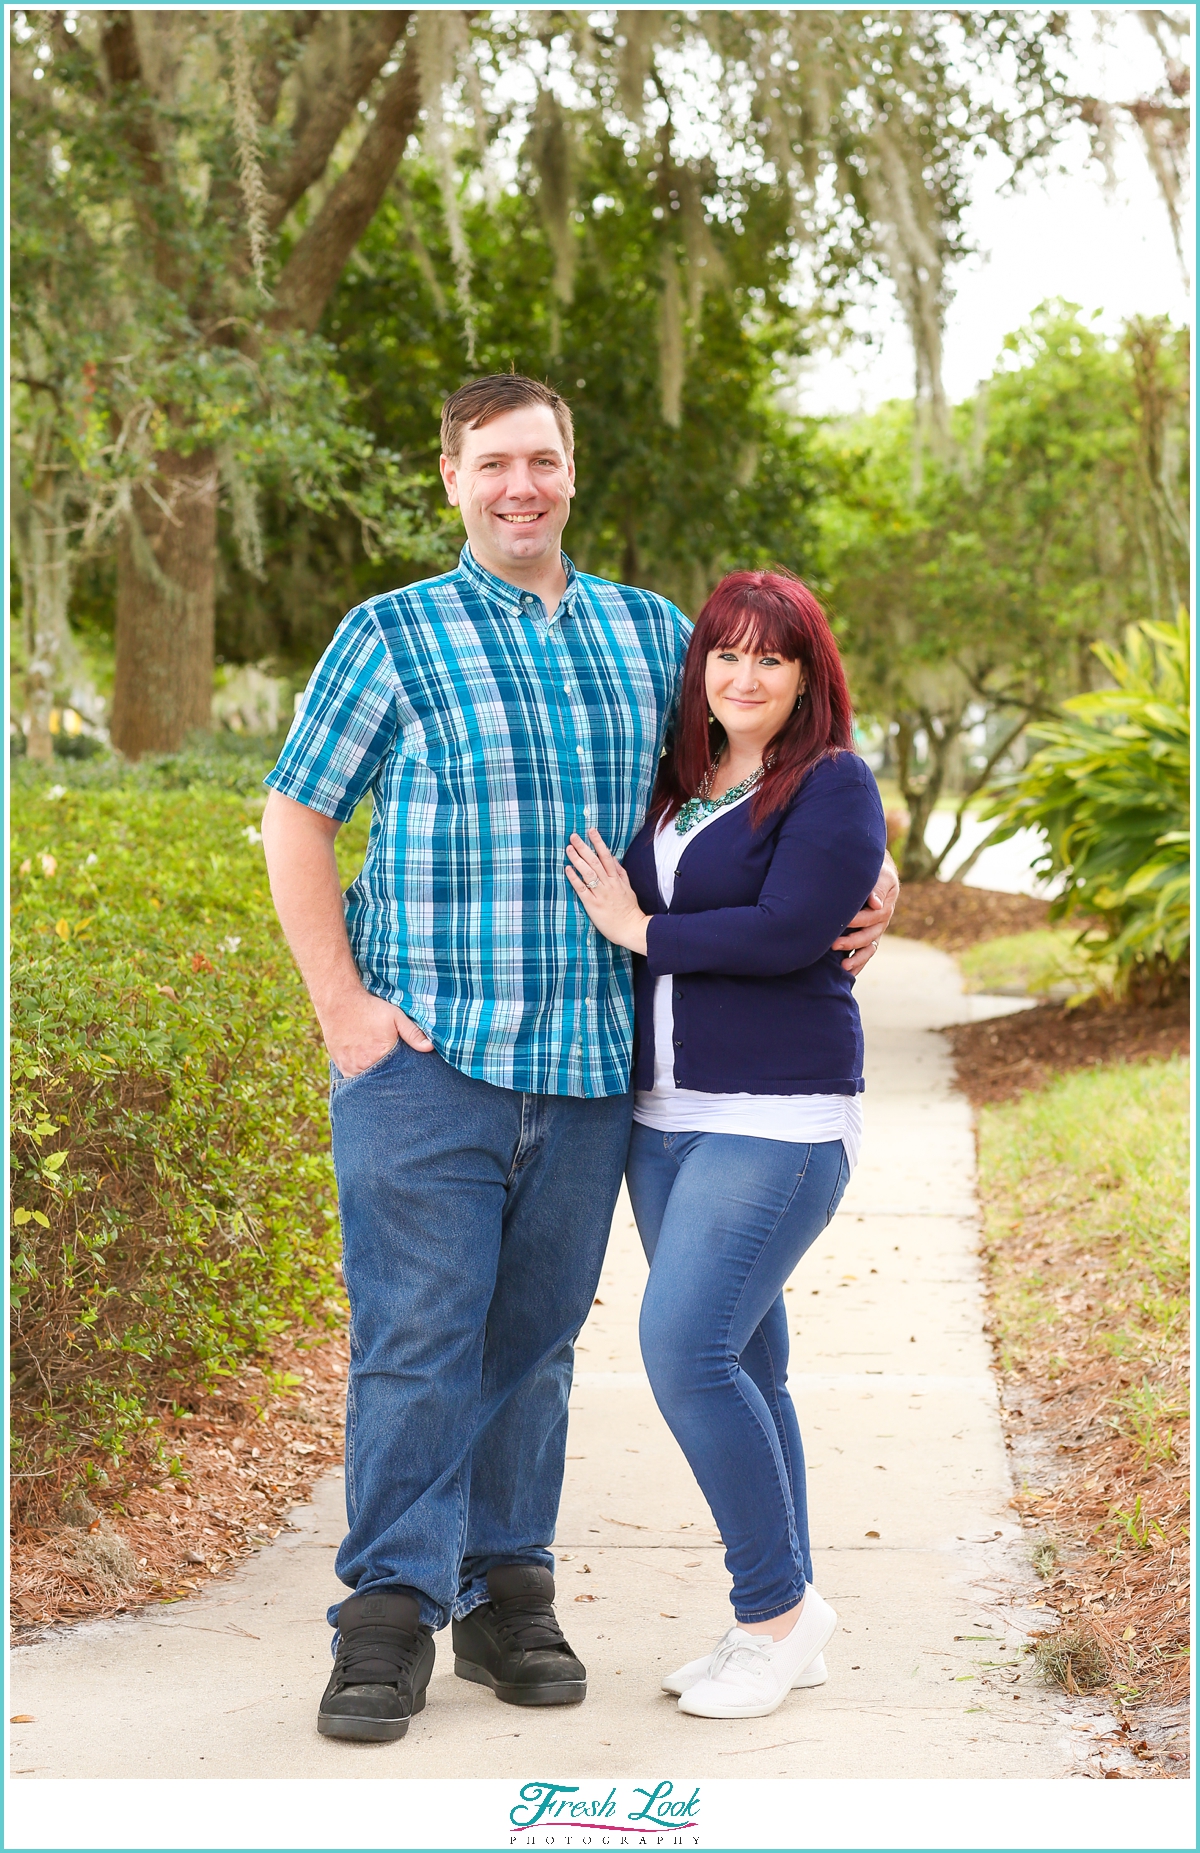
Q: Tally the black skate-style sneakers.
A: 2